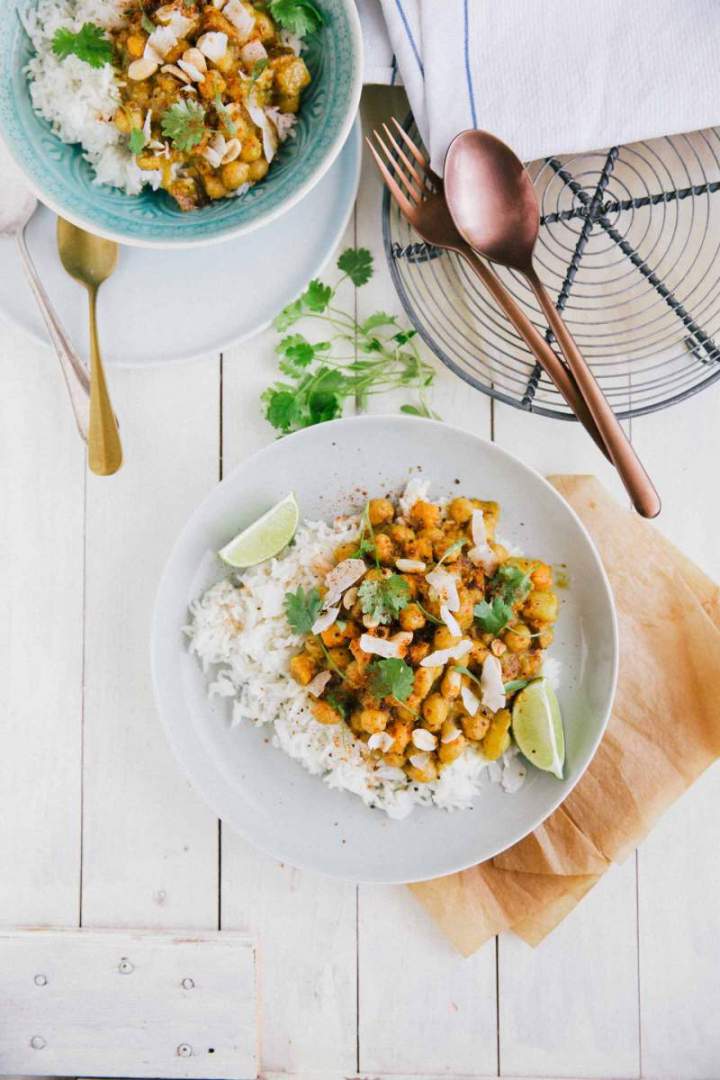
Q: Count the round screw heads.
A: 5